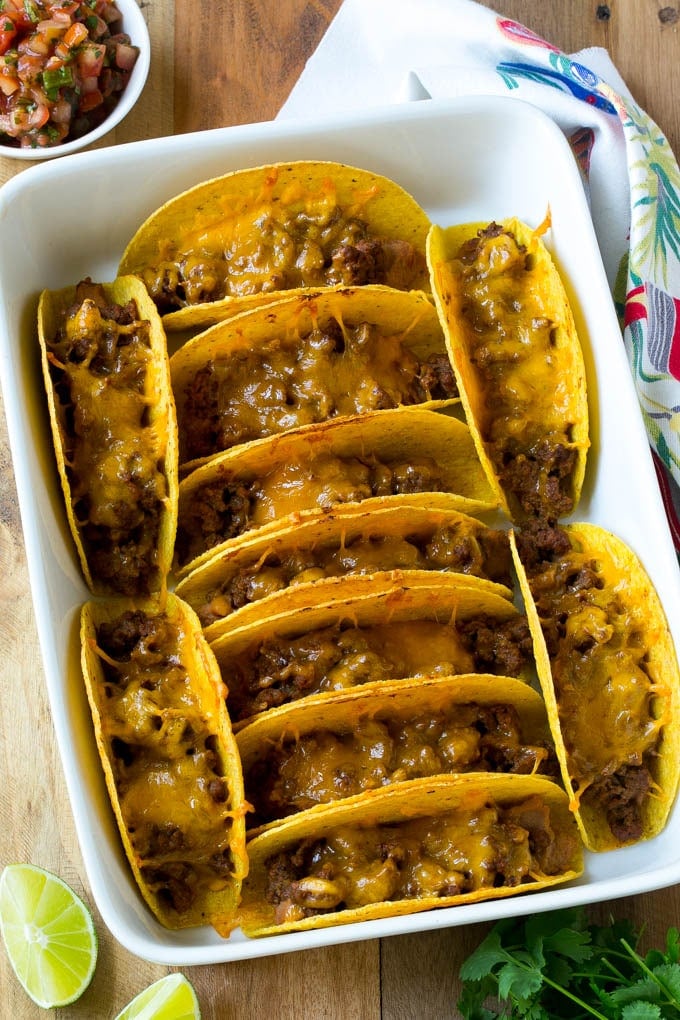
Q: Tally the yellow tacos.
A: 11